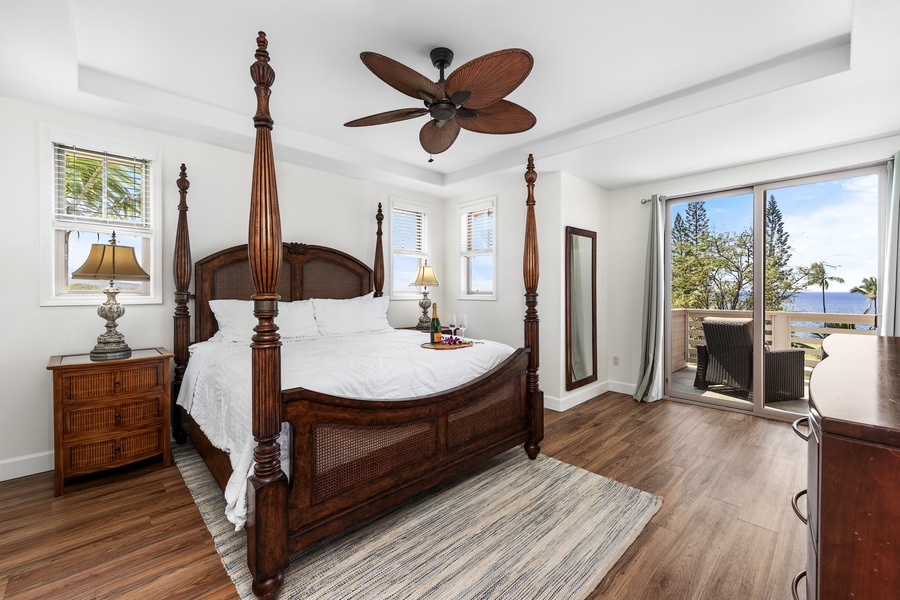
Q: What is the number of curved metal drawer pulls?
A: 3